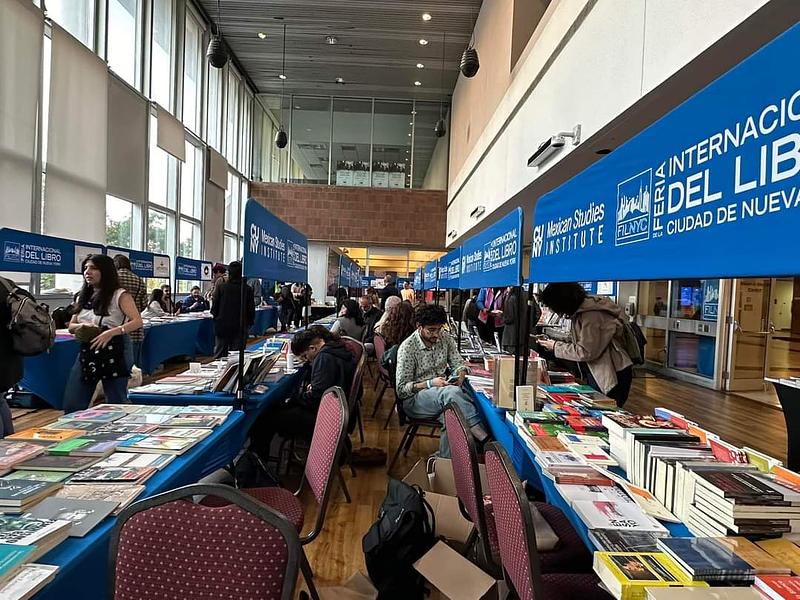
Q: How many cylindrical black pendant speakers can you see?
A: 4